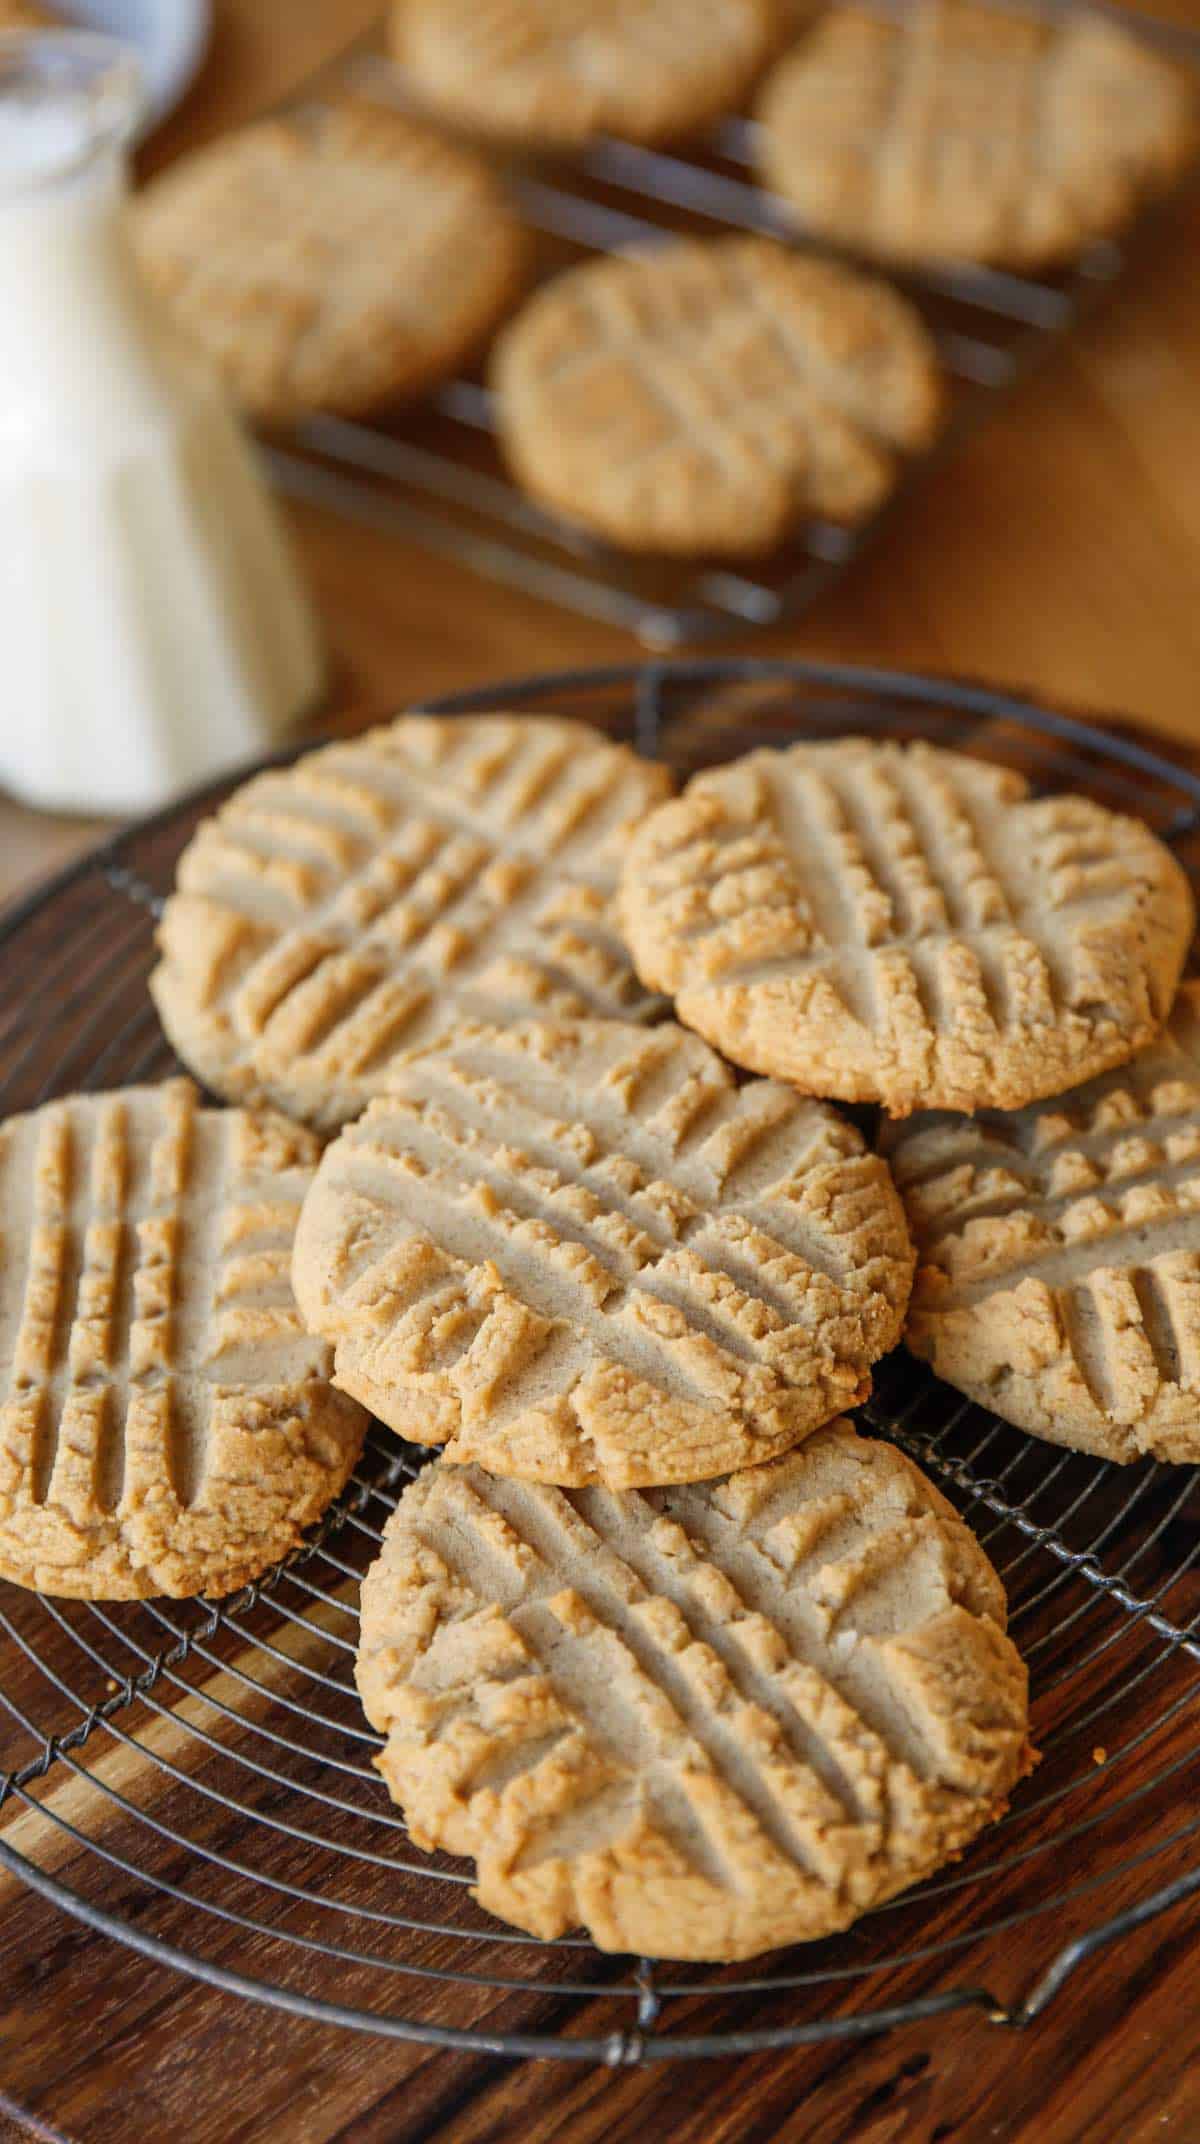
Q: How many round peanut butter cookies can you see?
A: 10